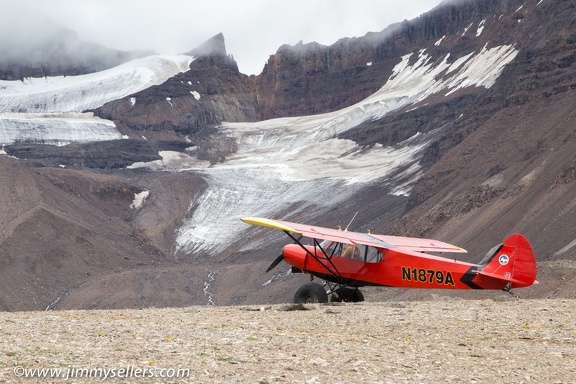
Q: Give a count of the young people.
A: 0